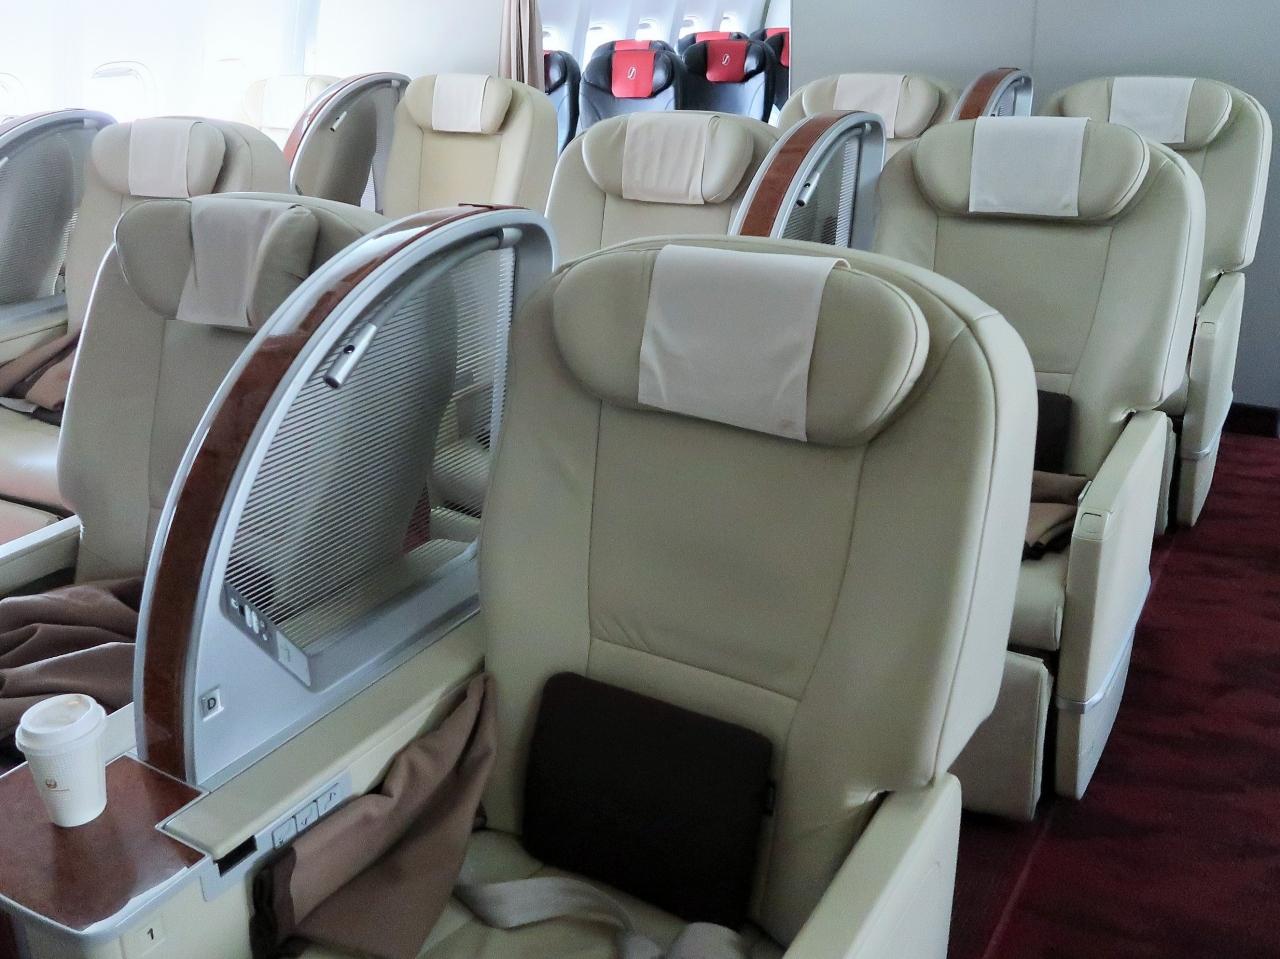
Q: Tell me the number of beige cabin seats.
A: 9